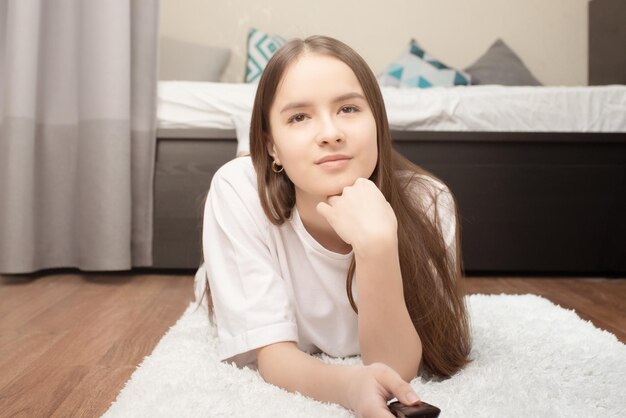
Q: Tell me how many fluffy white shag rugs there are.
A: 1